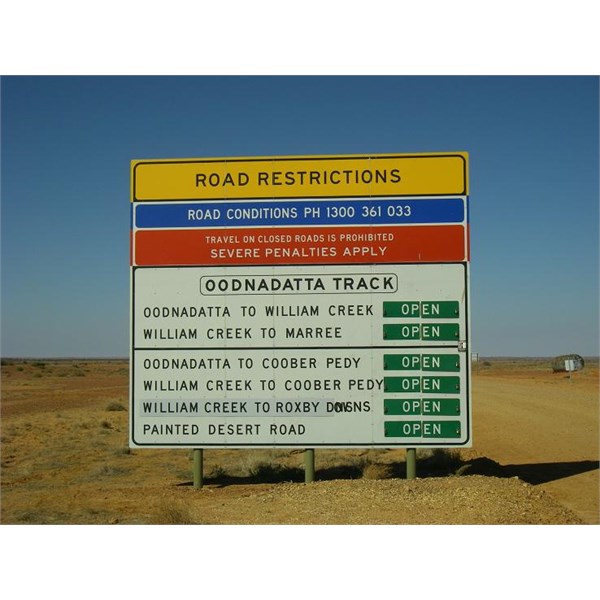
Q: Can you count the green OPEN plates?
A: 6